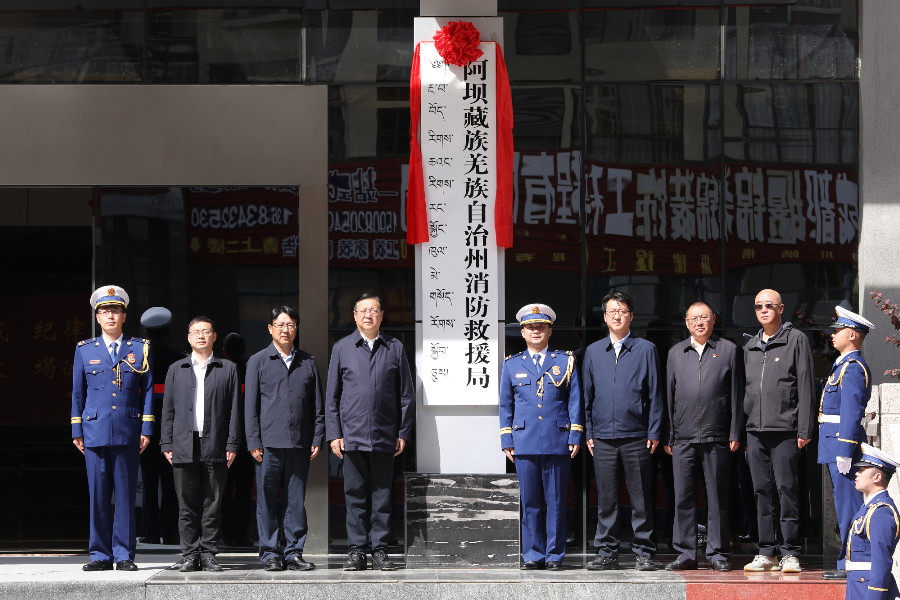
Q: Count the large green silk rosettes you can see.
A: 0